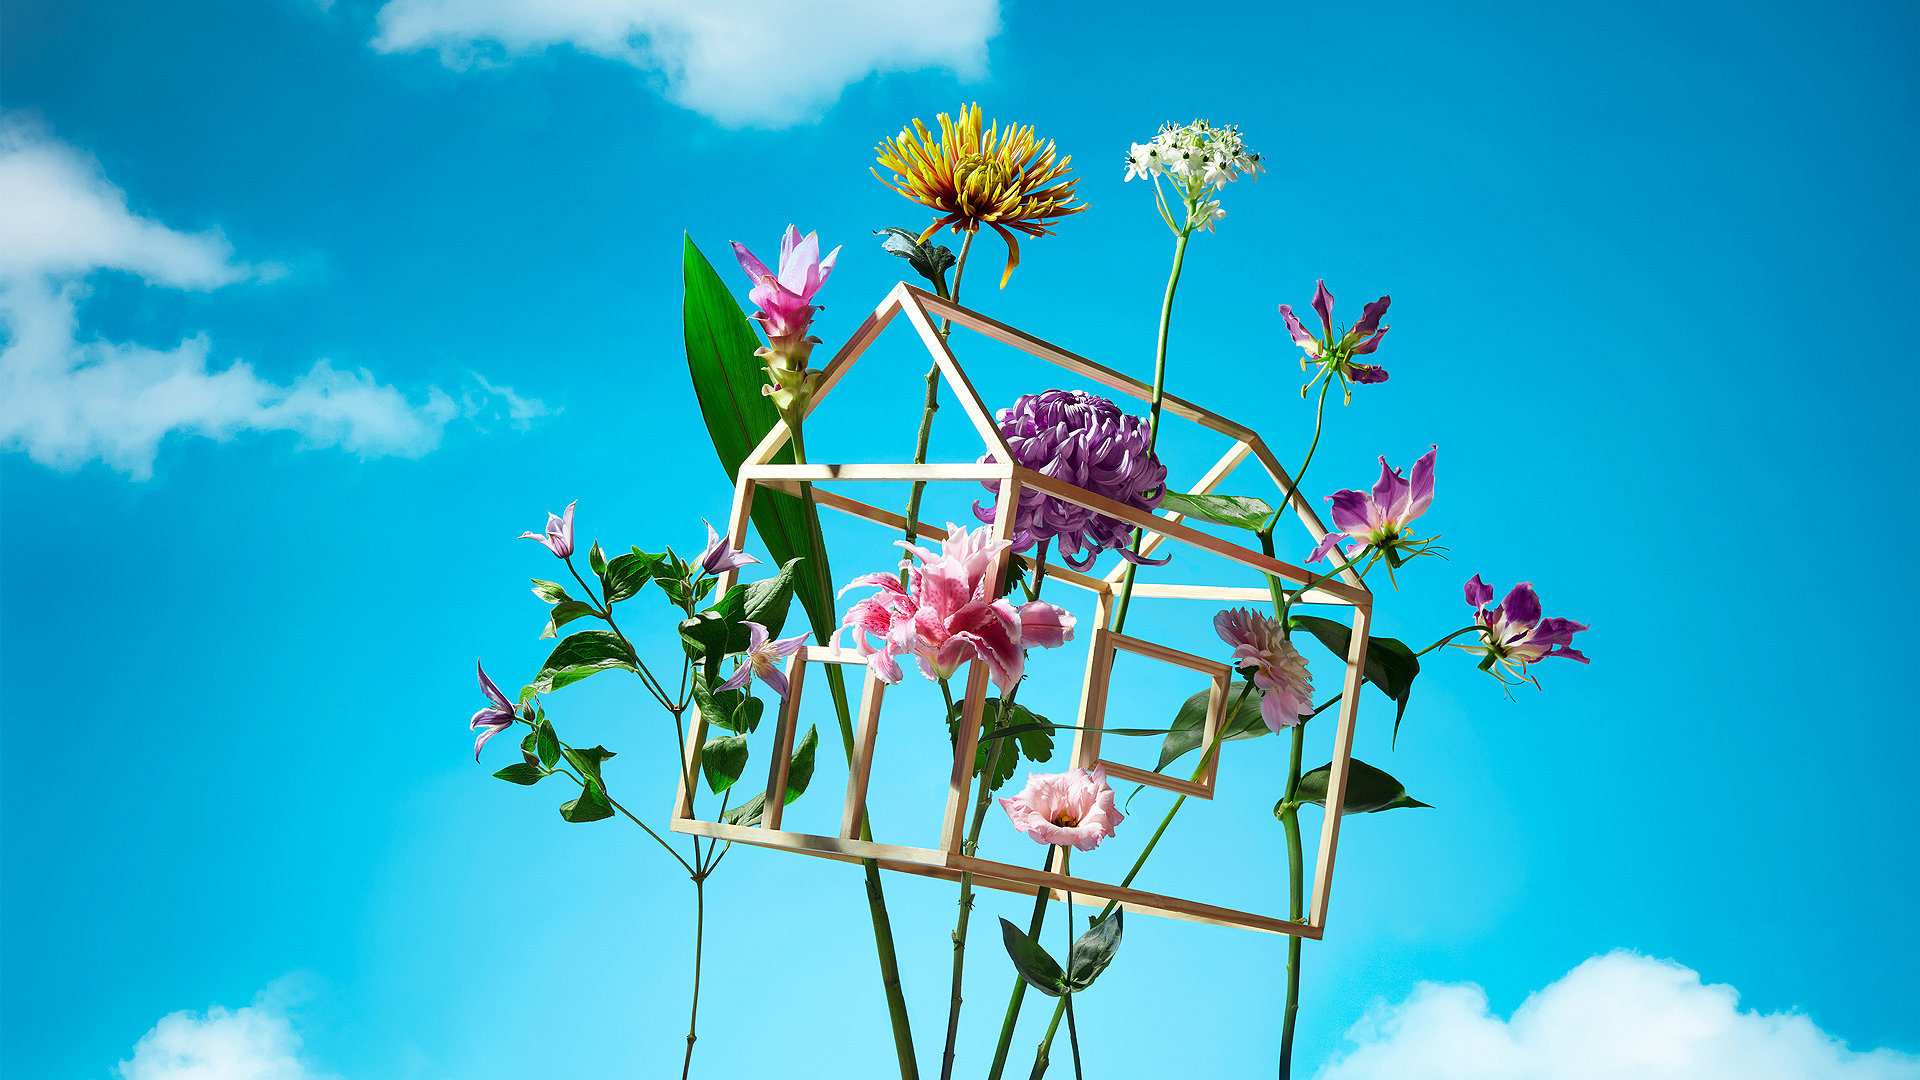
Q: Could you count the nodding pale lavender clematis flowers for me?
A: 4